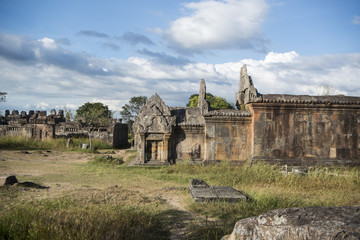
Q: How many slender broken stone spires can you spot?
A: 2